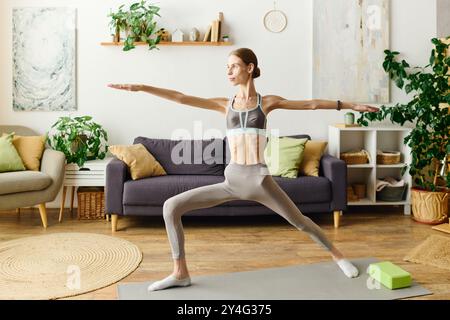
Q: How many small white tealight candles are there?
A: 0